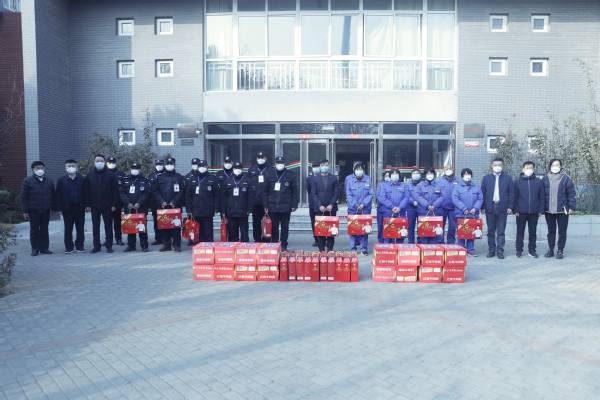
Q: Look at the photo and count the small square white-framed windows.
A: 12